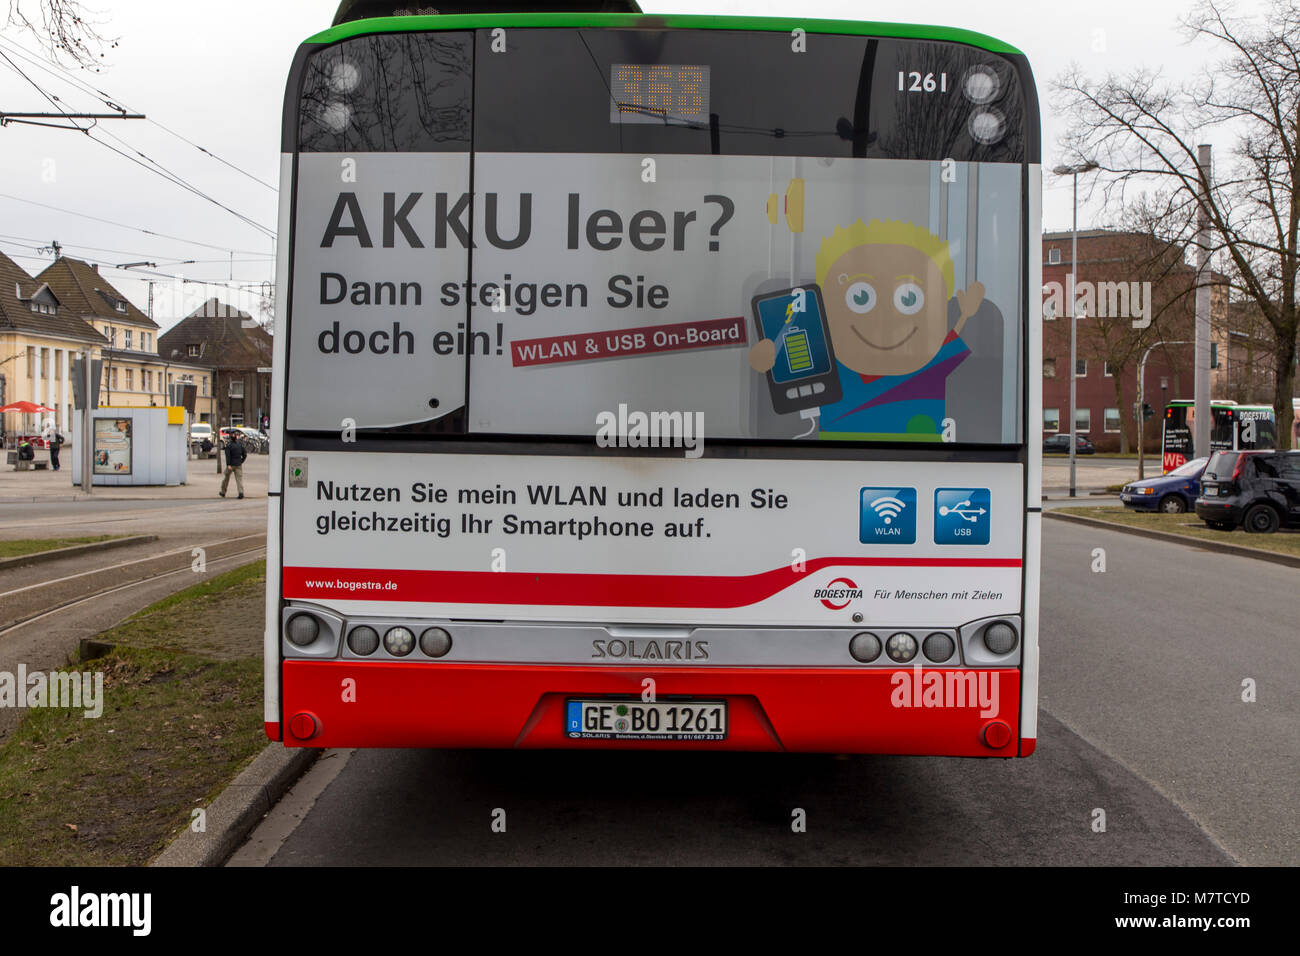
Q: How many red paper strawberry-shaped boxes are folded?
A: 0